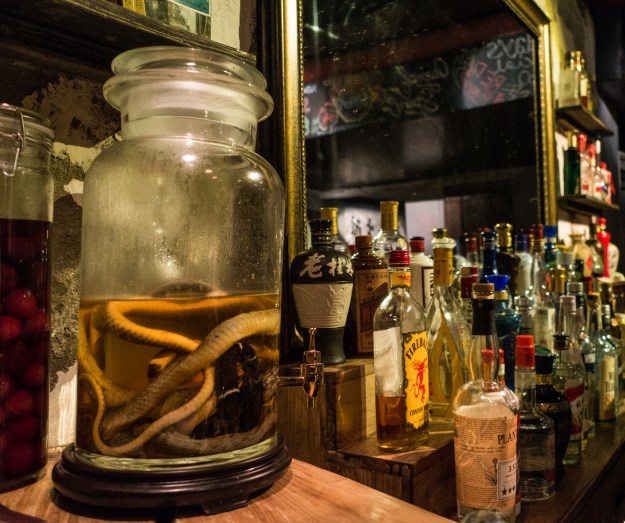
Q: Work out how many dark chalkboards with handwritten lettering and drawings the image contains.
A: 1